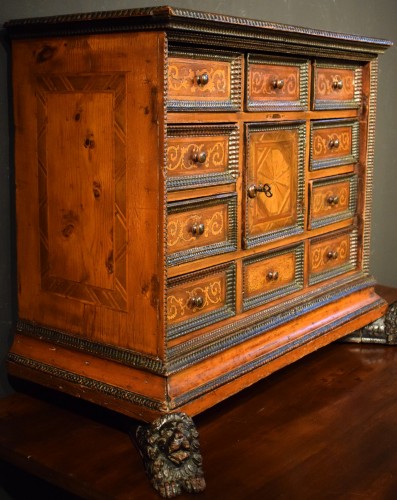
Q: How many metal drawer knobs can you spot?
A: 10